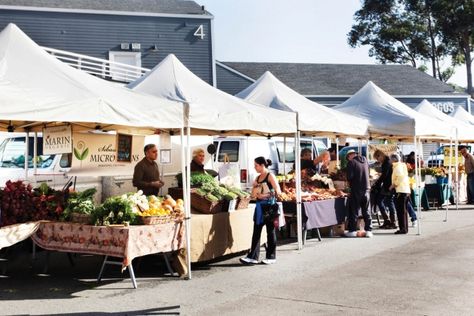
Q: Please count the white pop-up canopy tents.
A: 6